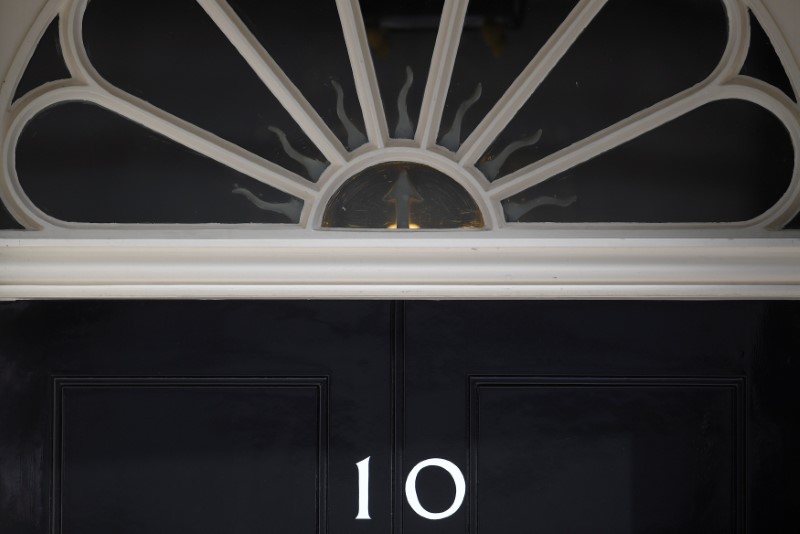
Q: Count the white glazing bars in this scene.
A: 6